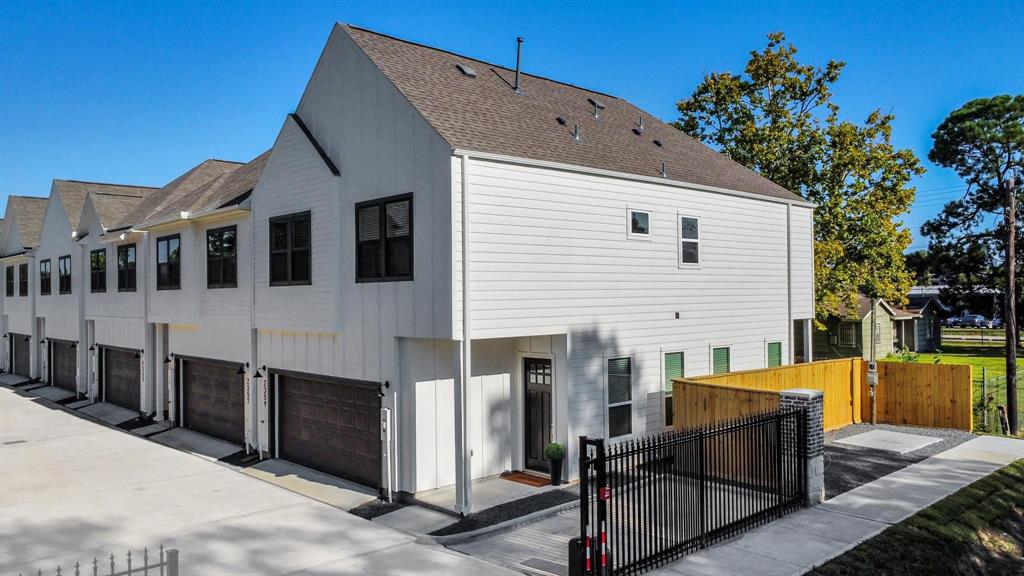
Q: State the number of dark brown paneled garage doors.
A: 5